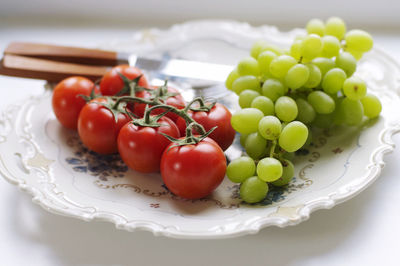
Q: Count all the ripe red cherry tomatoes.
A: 7